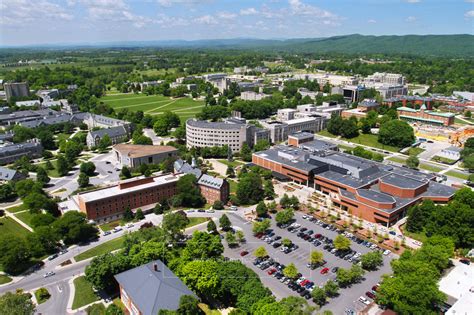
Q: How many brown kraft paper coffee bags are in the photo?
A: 0